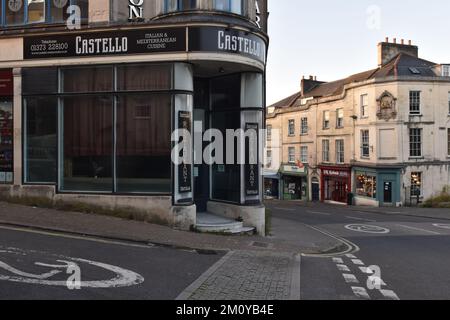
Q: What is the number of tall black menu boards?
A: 2